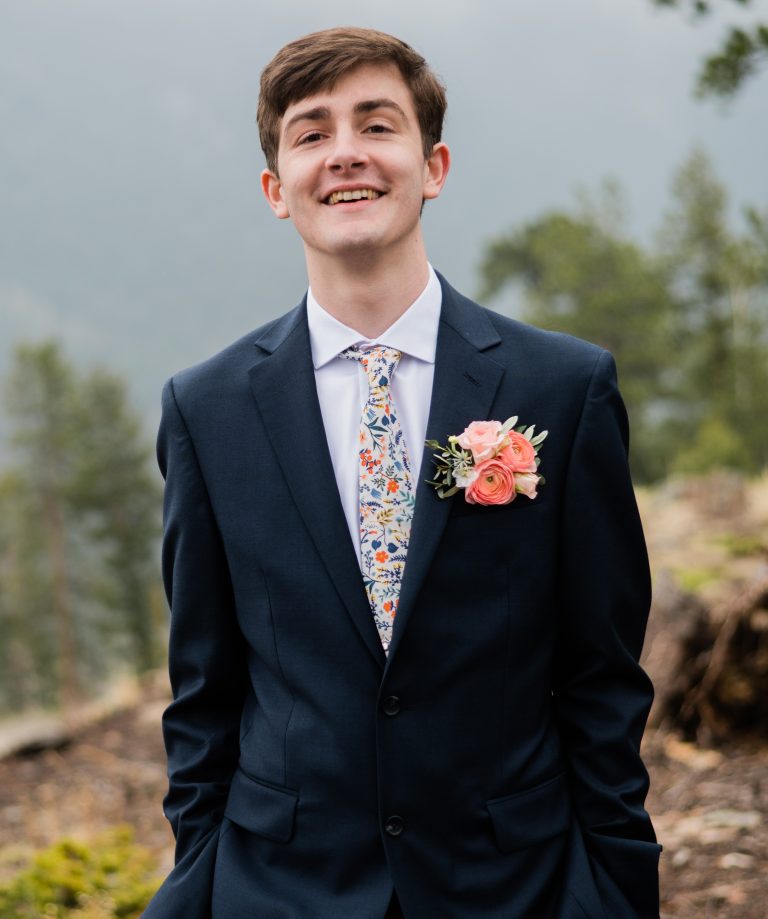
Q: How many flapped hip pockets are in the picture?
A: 2